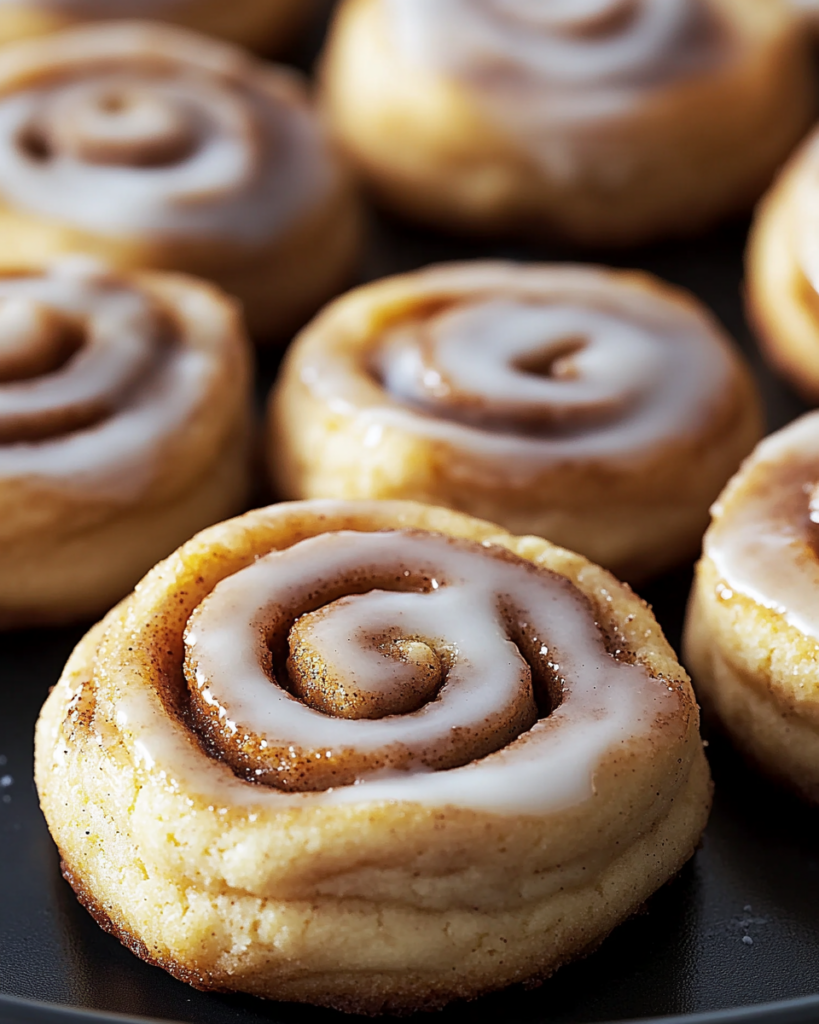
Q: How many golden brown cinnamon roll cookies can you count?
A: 8